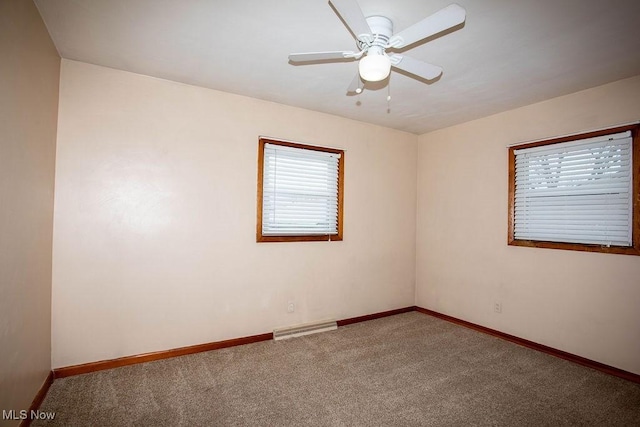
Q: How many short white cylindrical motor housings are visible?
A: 1